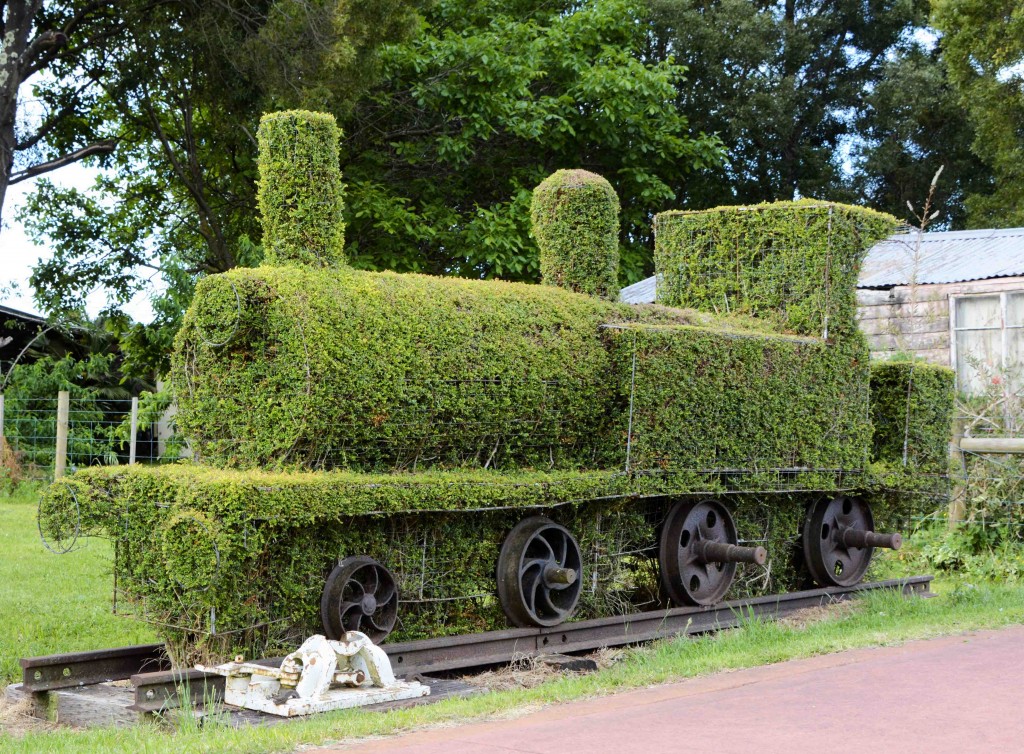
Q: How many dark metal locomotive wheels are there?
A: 4